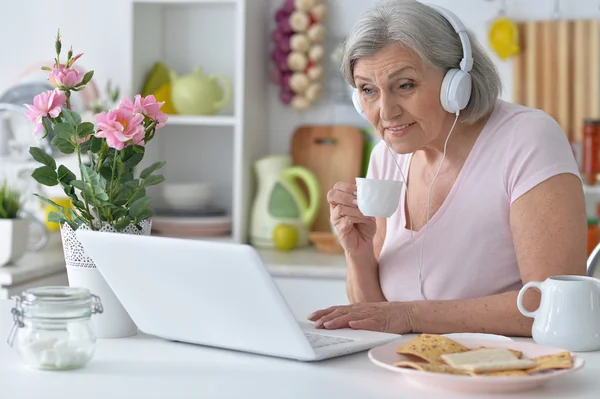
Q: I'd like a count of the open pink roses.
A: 4